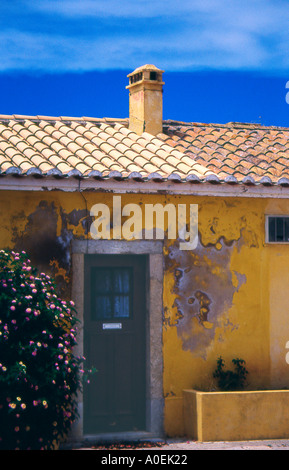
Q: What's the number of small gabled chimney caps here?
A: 1